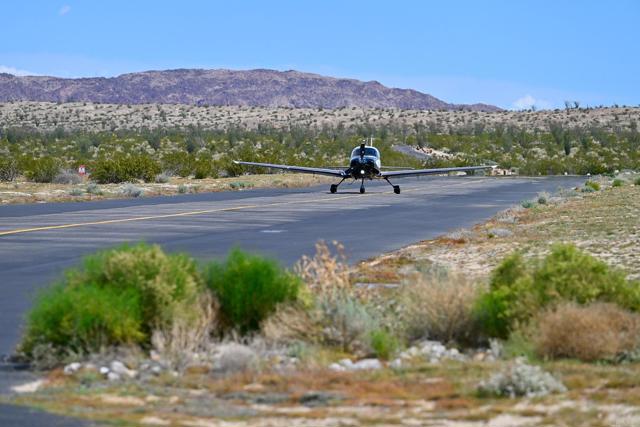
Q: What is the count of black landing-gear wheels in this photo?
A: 3